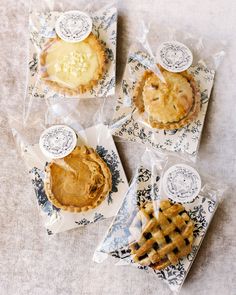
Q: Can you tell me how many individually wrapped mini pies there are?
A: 4